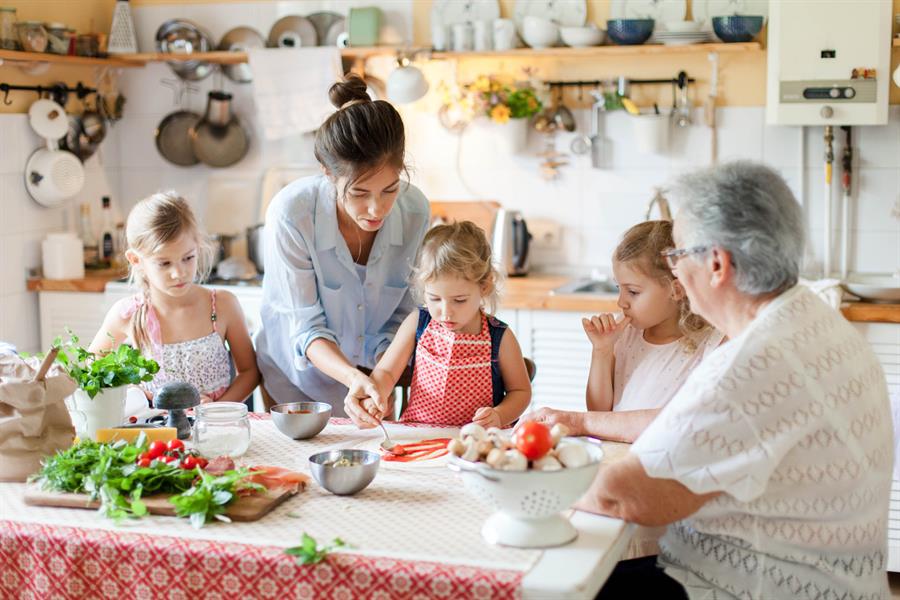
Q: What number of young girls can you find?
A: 3